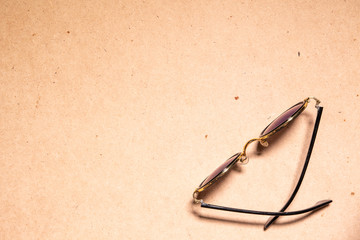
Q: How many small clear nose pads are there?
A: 2